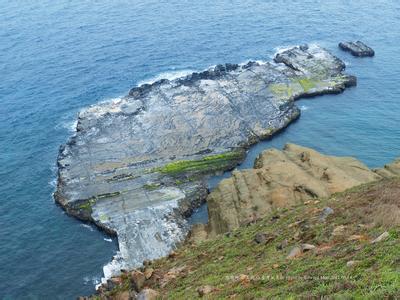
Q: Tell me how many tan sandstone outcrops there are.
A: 1